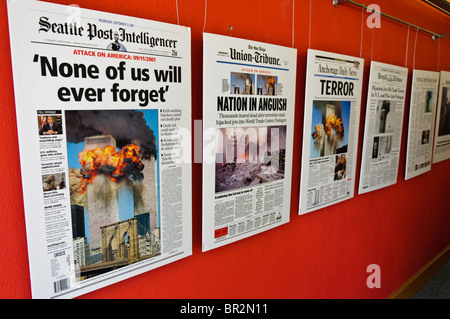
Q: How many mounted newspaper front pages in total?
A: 6